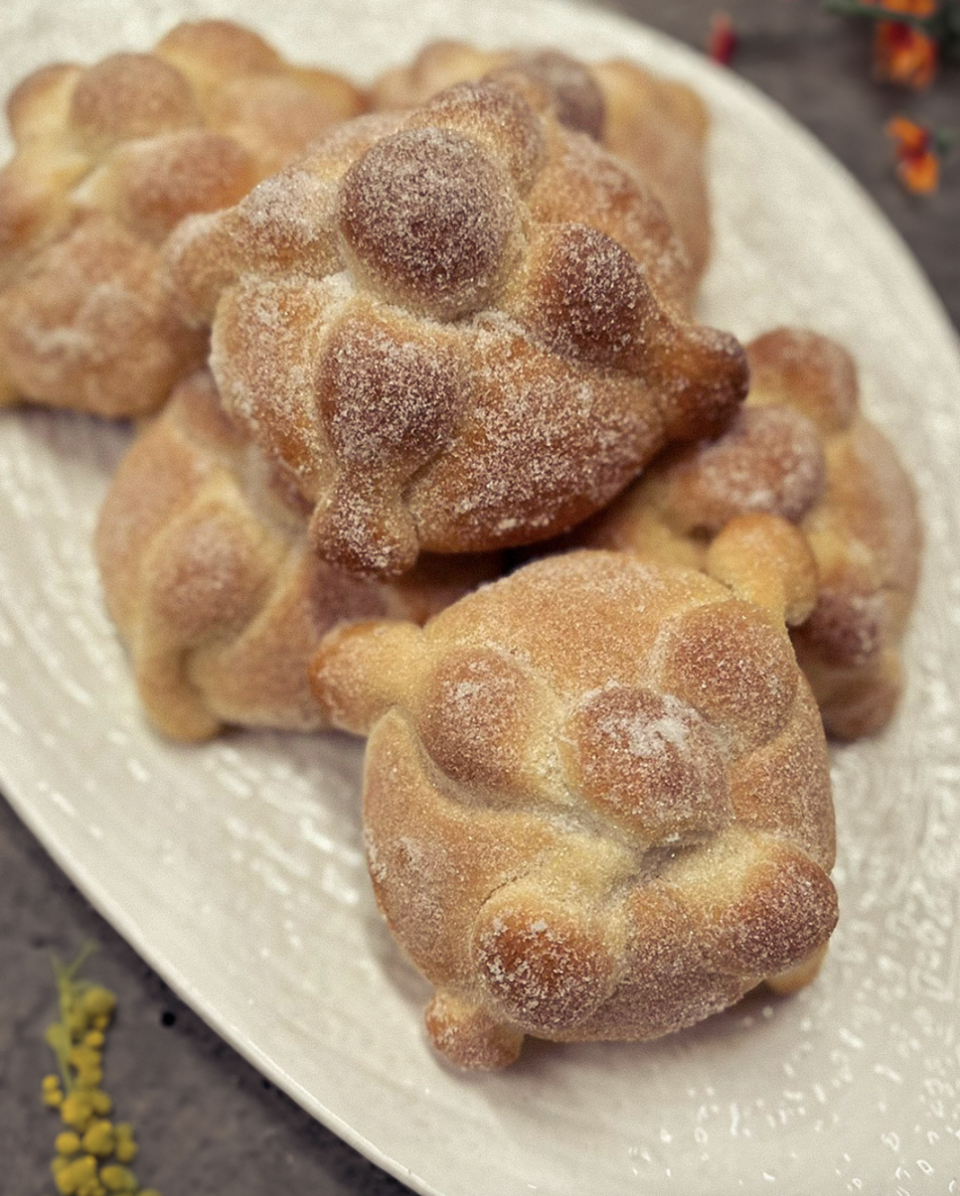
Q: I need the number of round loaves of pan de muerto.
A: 6